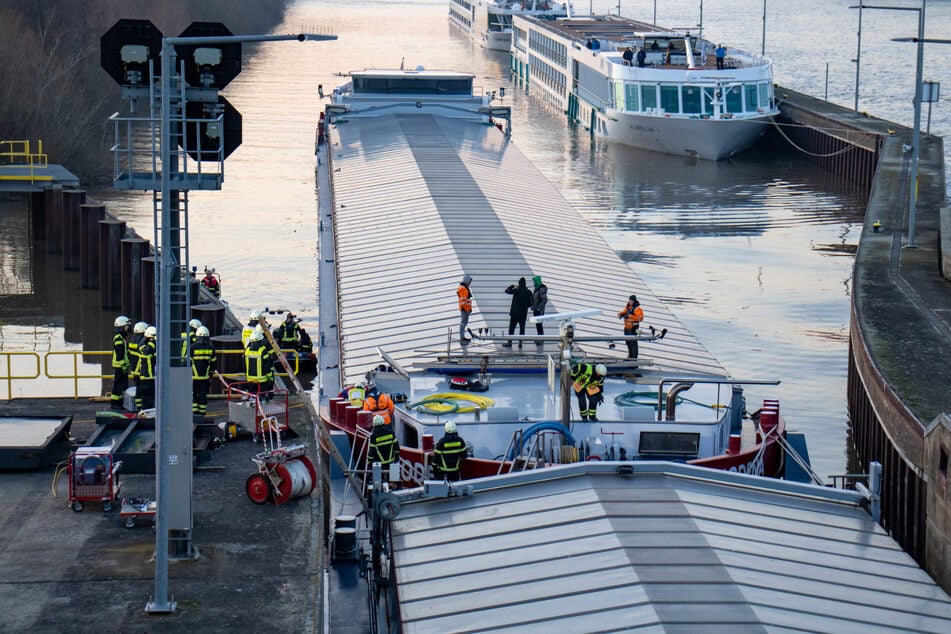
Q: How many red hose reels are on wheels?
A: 1